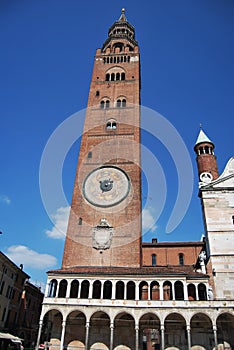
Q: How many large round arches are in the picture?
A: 8